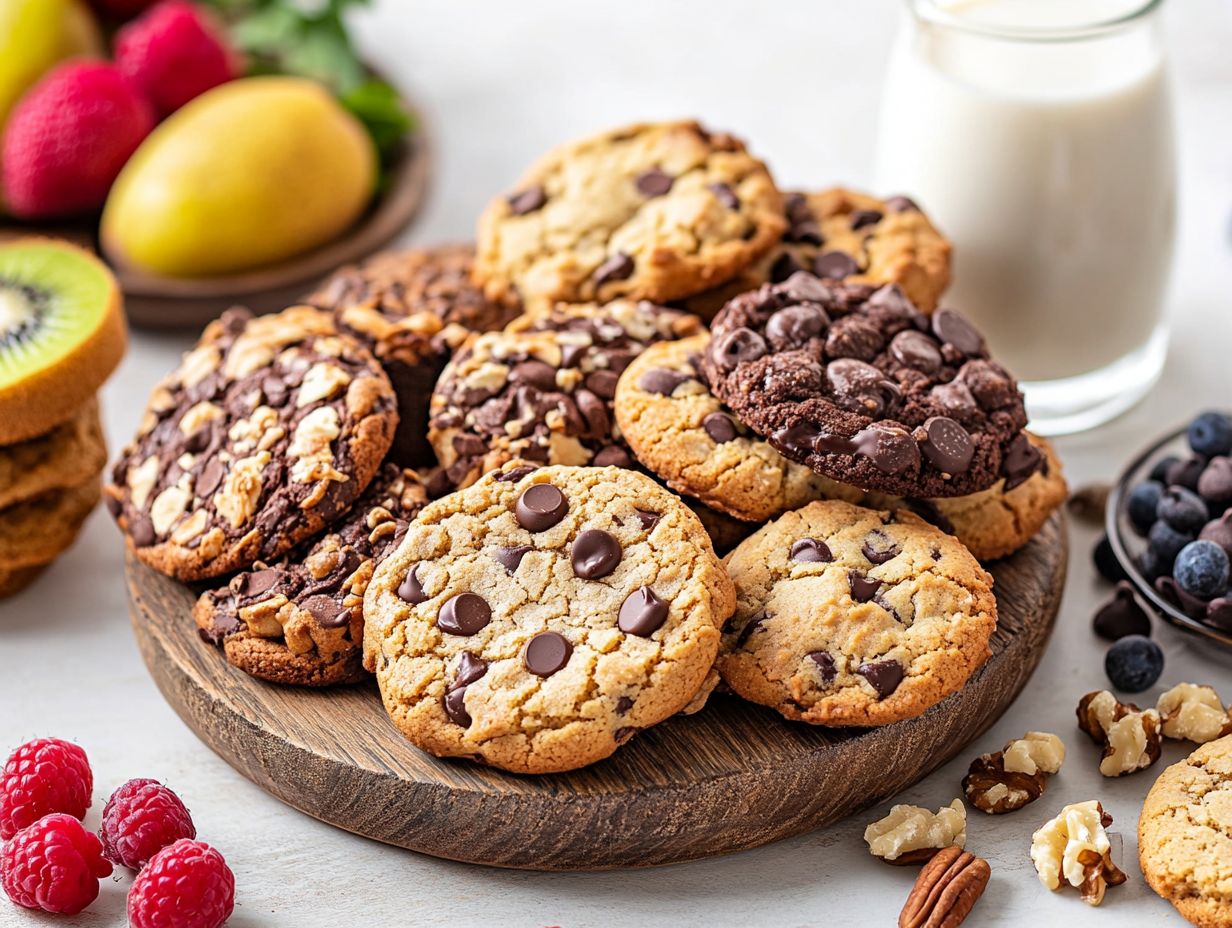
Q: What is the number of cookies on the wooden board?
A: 11